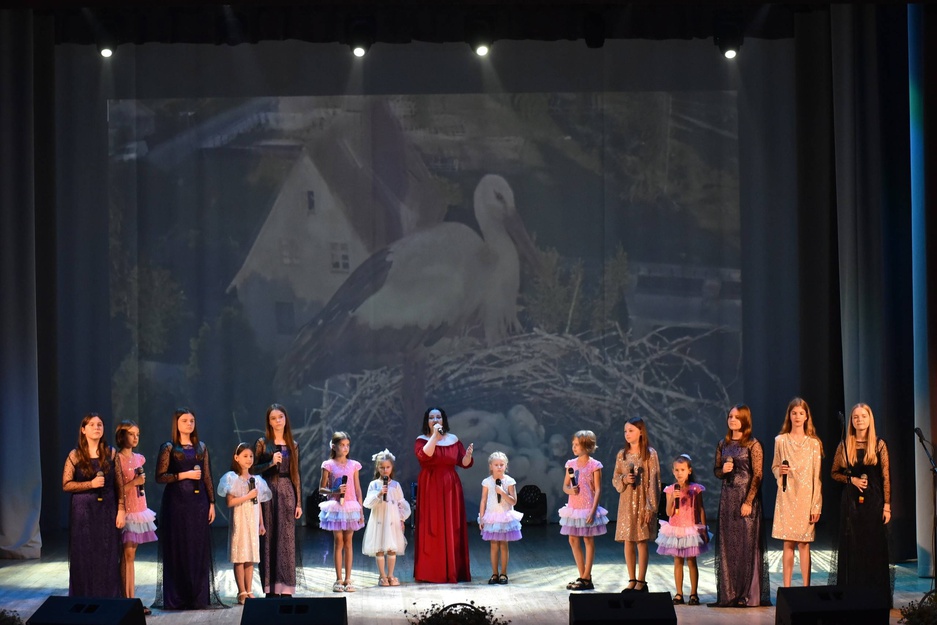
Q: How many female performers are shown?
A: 15